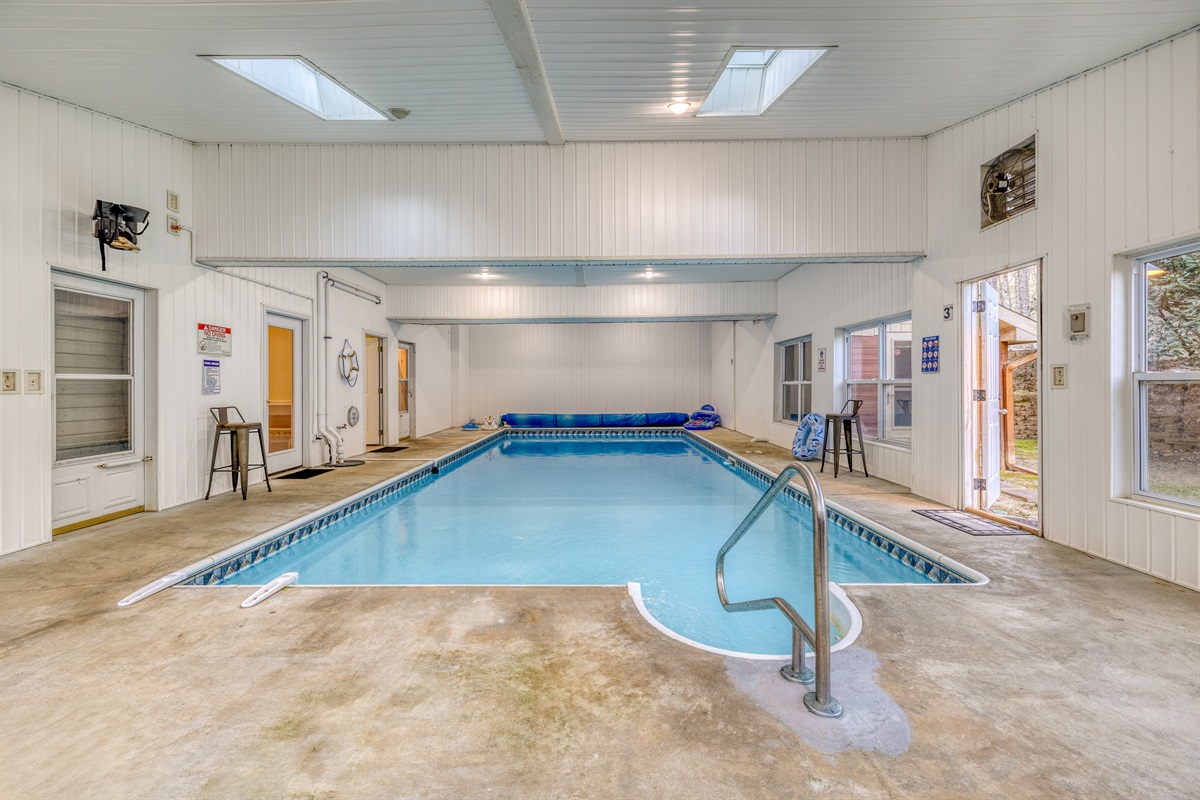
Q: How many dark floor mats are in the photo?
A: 3